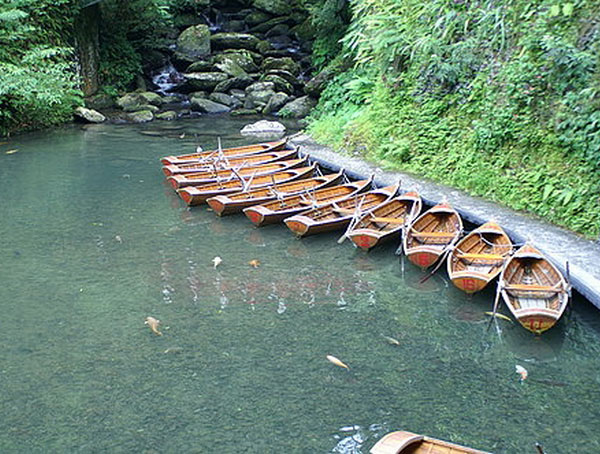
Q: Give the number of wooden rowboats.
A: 12